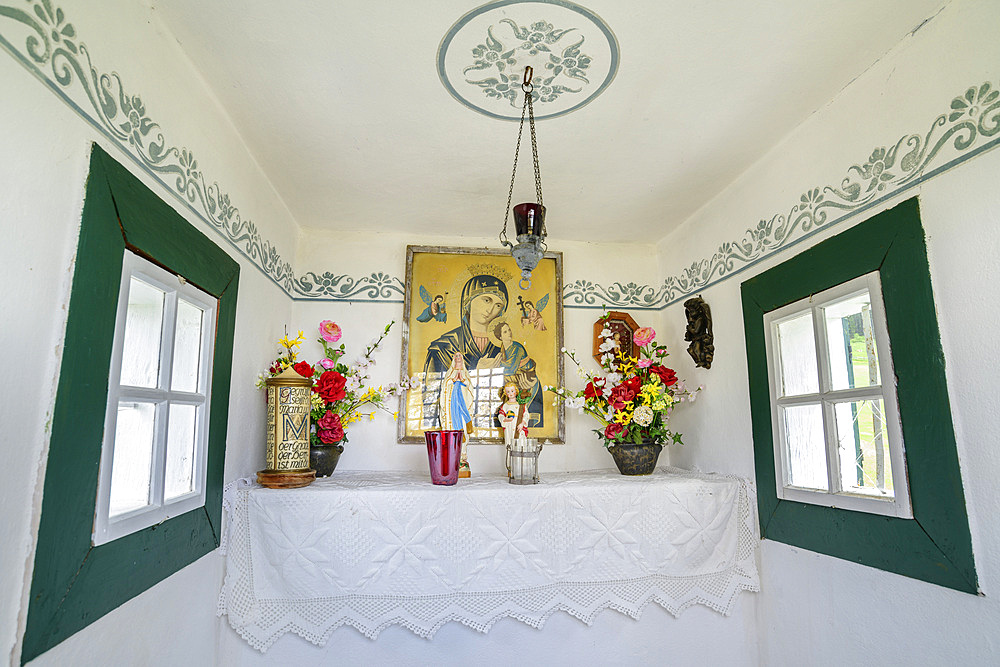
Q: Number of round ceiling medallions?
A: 1